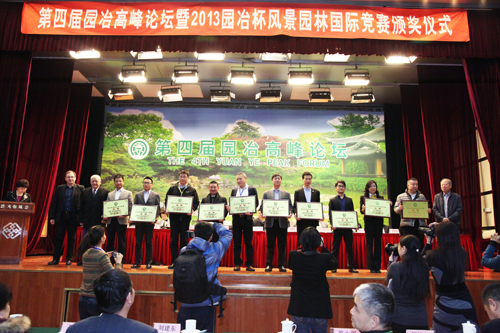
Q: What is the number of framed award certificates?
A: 10